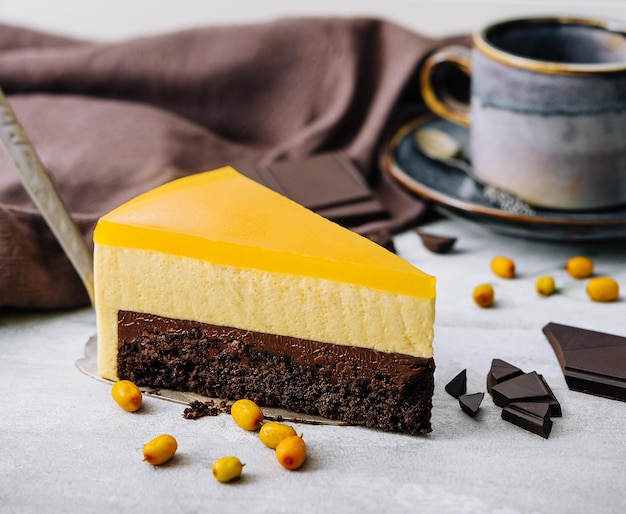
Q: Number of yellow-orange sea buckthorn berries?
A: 11